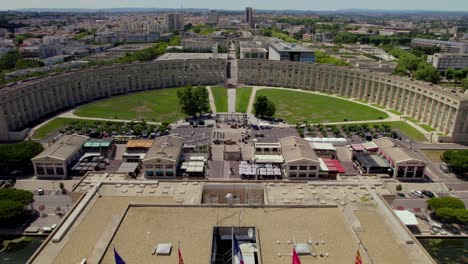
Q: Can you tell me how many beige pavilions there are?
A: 4